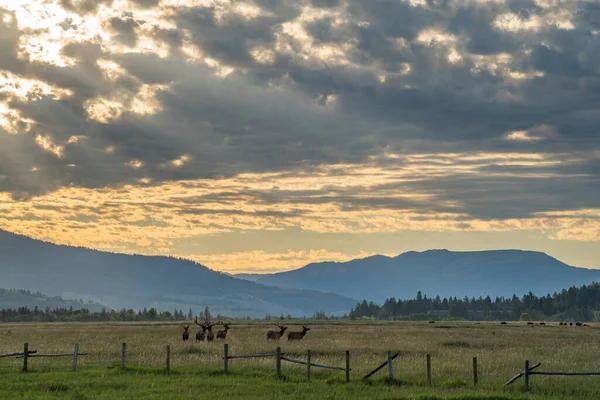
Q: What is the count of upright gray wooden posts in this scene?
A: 12